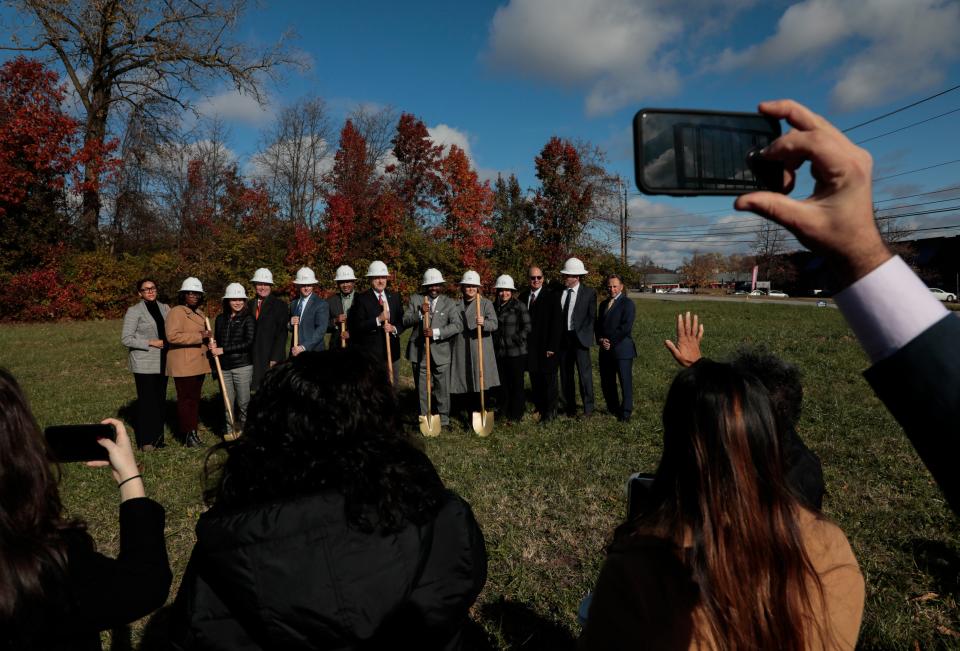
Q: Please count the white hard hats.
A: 10